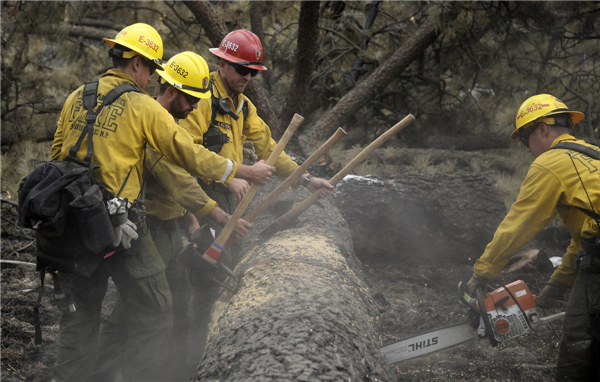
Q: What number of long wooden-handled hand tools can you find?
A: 3